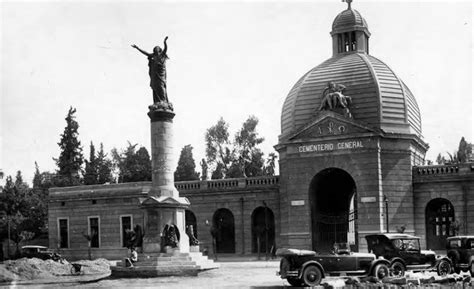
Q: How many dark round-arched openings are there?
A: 5